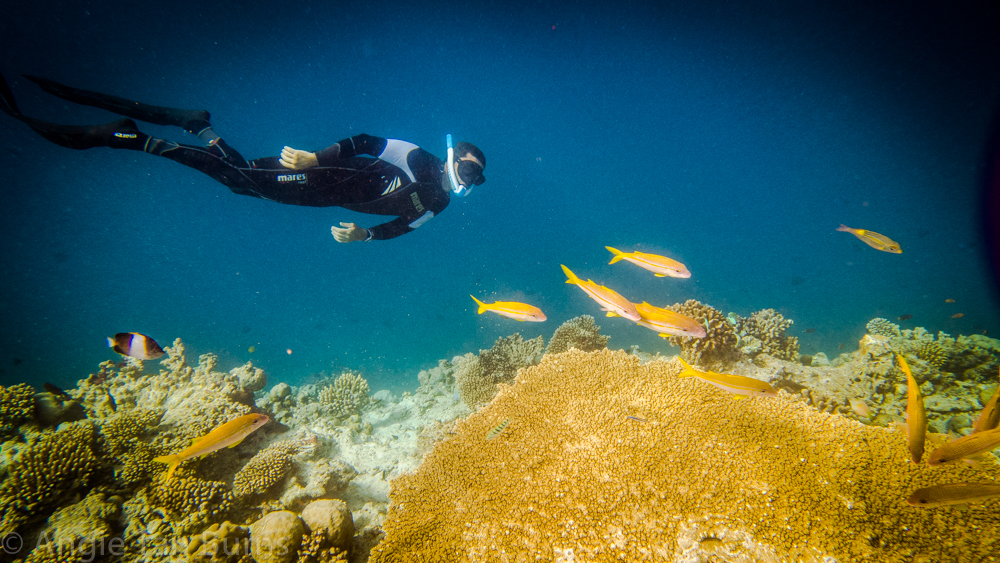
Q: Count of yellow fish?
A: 11